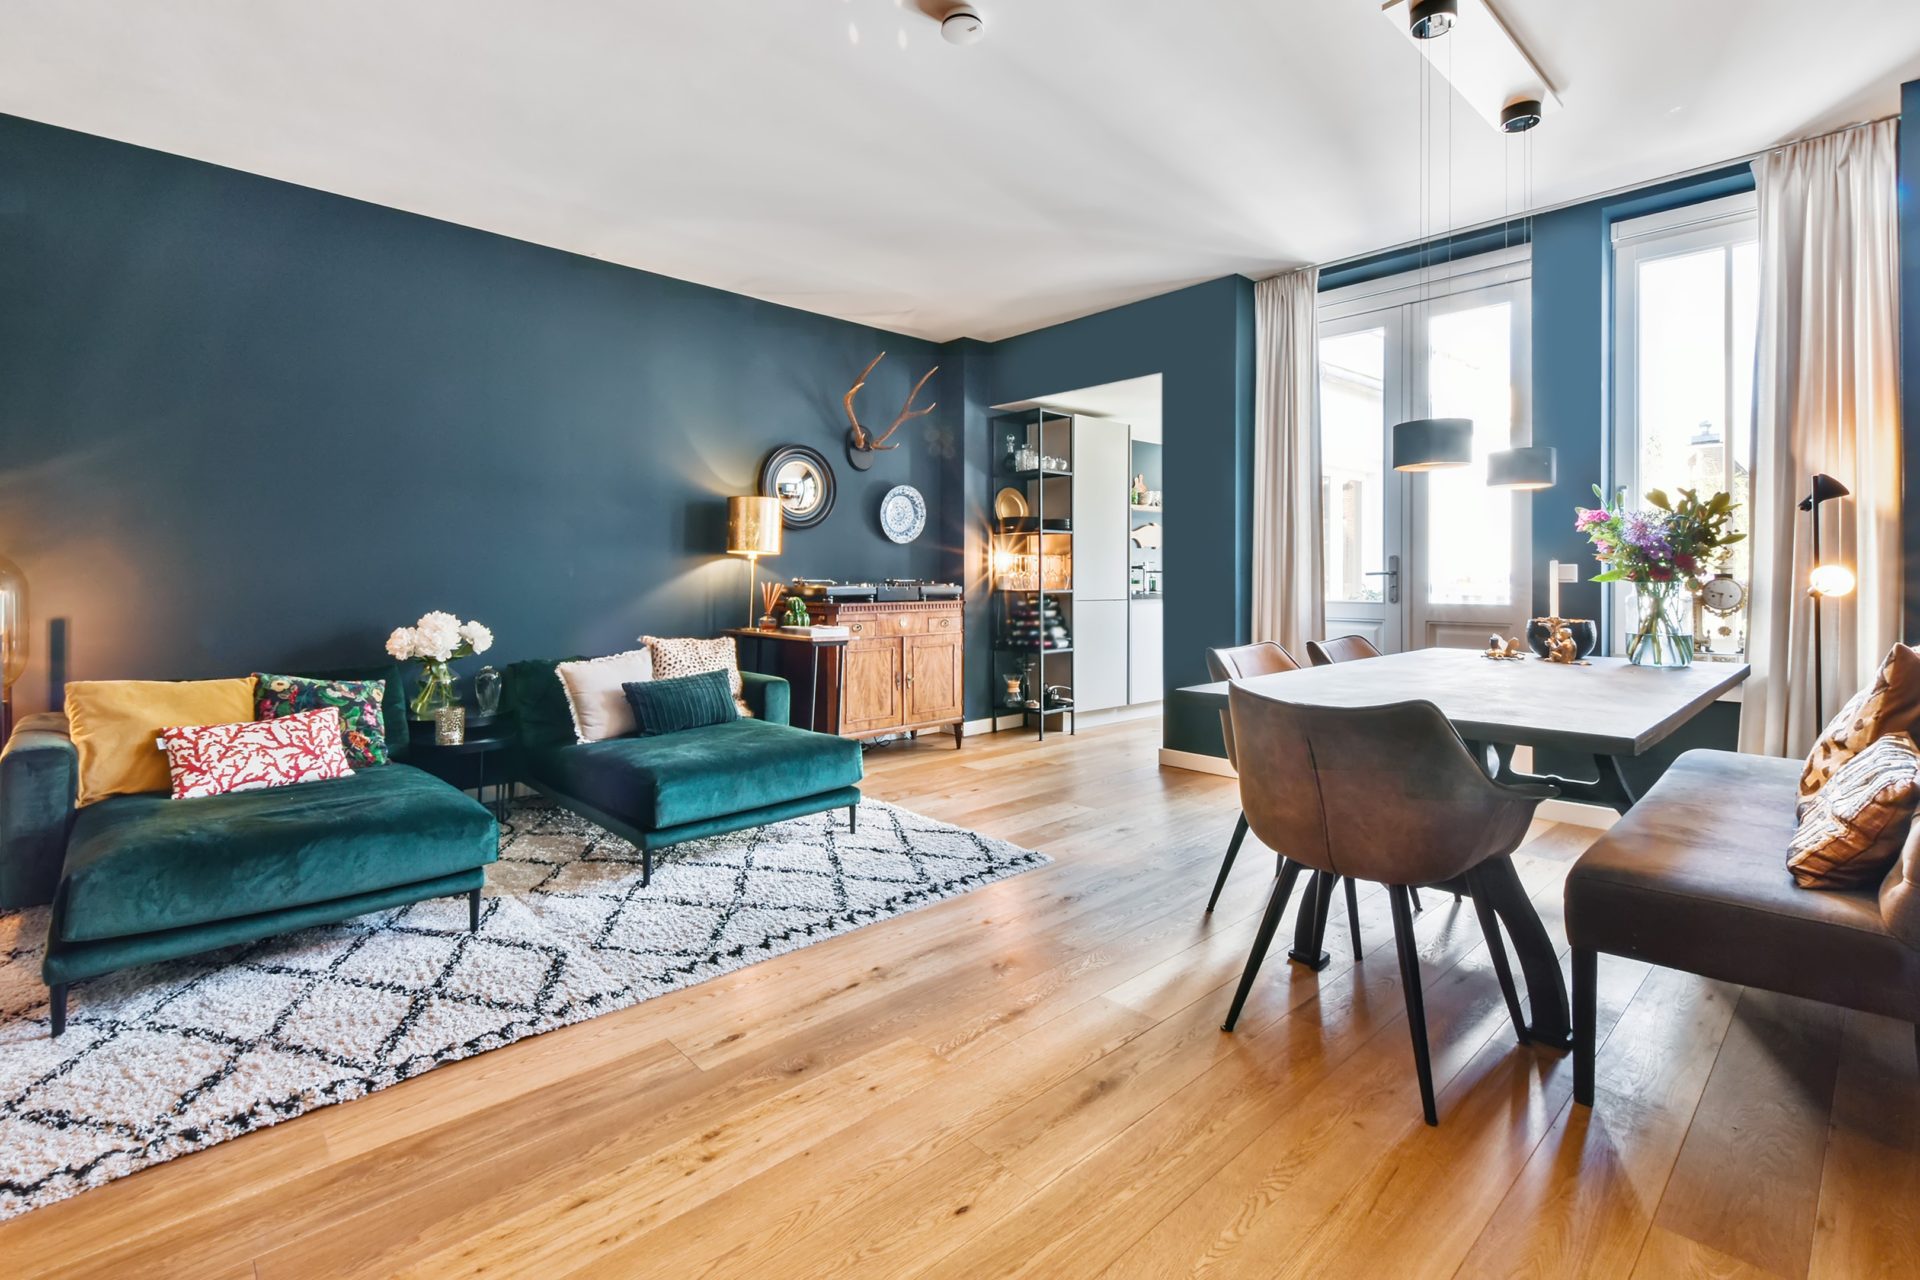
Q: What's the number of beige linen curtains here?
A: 2